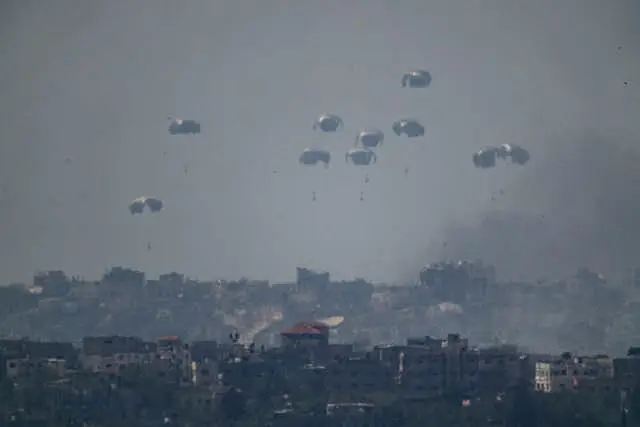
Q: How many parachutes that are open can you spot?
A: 10